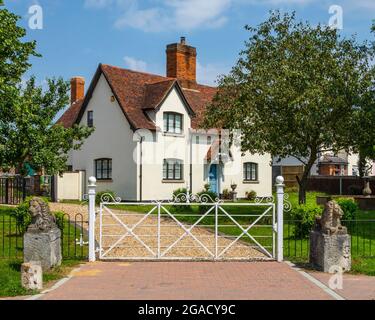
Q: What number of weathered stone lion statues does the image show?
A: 2